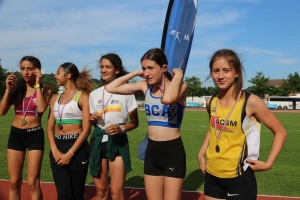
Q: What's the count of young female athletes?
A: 5